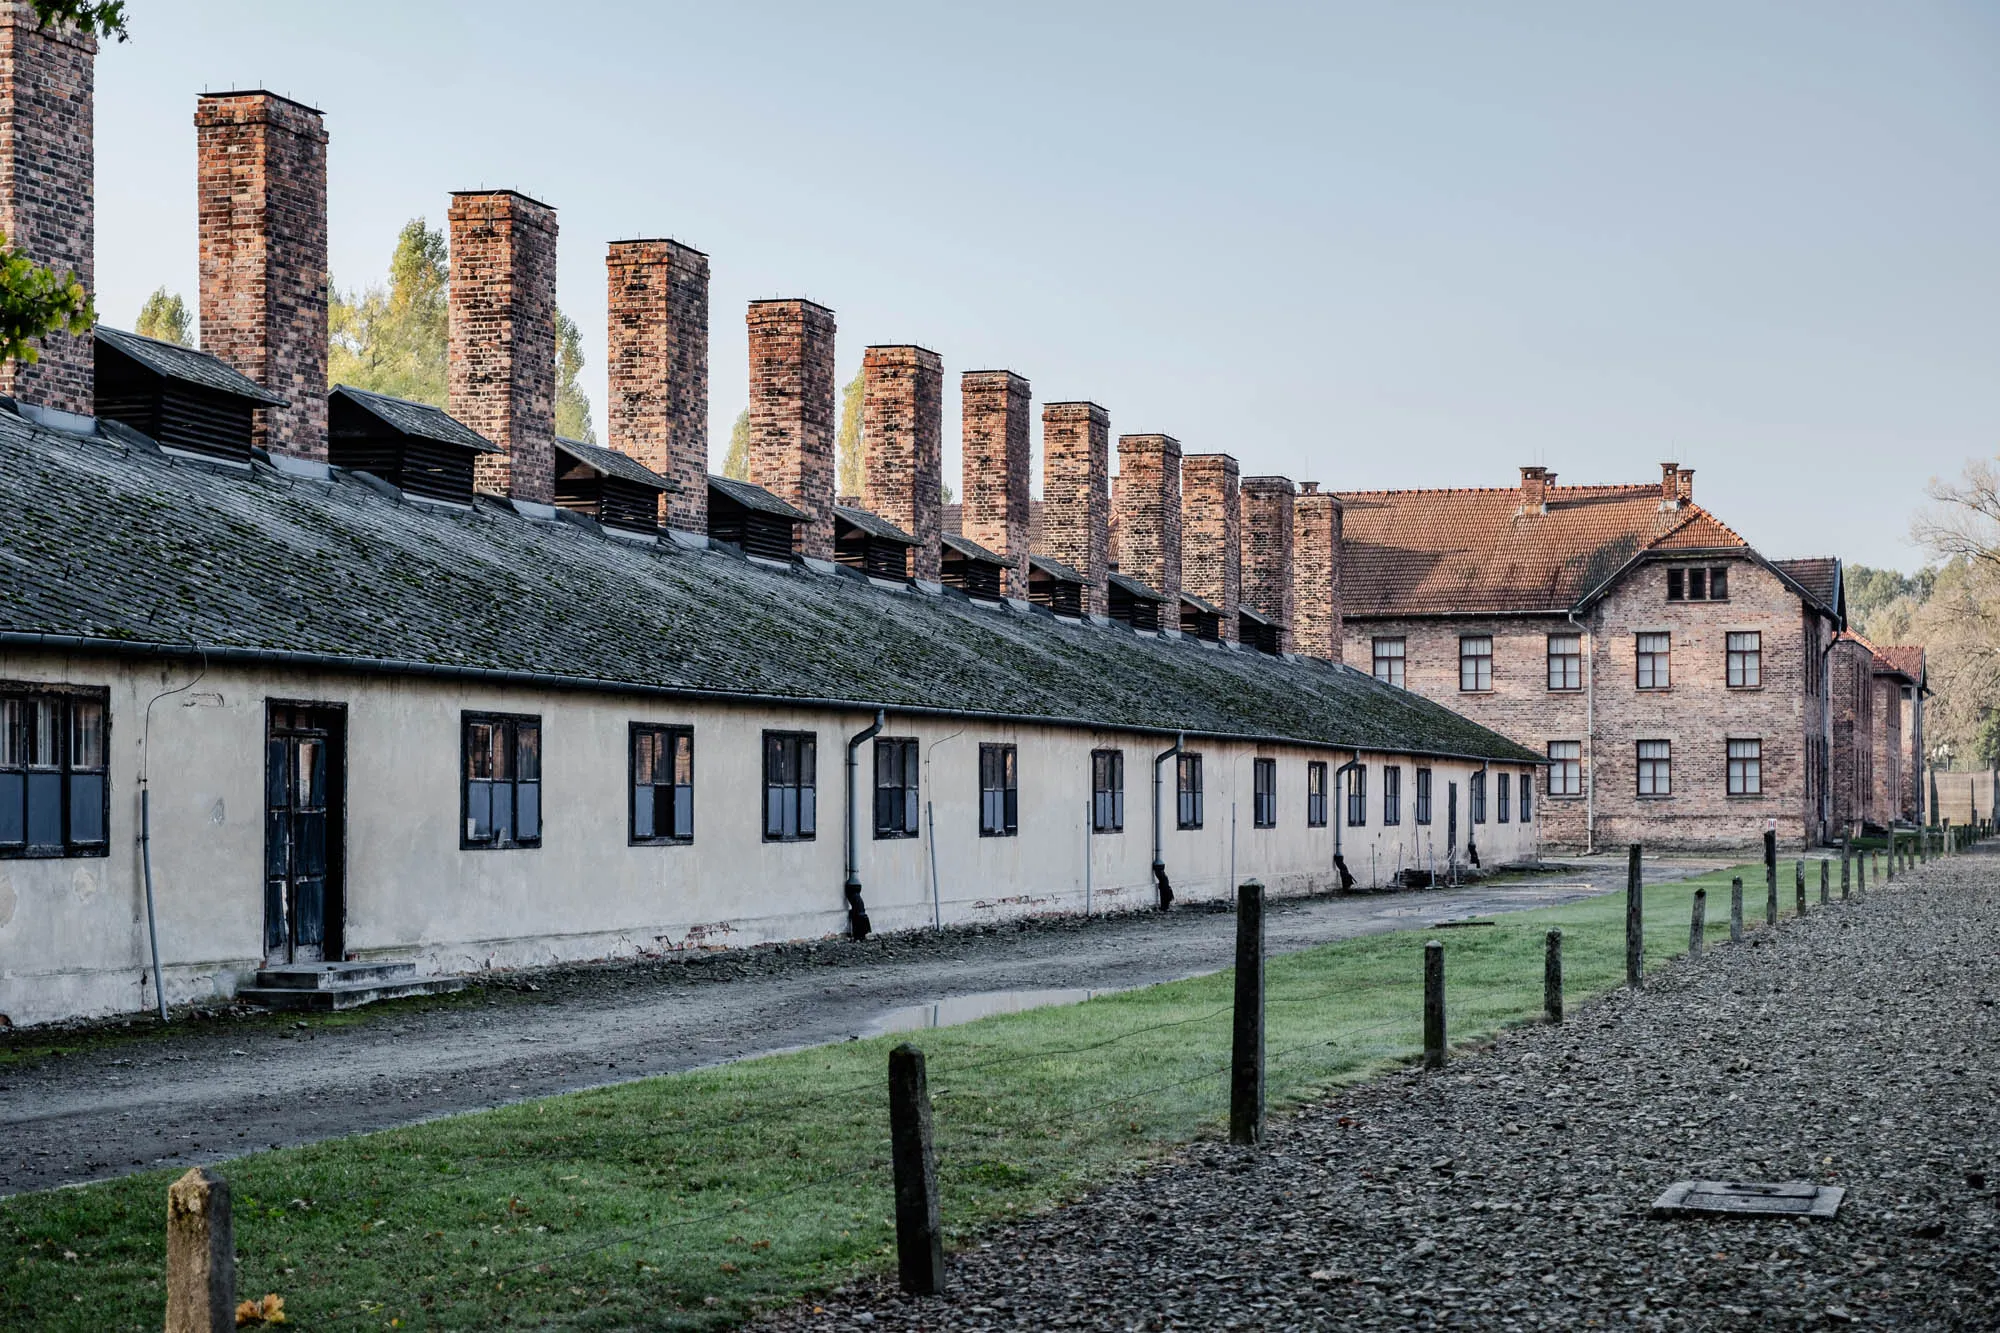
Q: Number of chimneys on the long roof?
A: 12